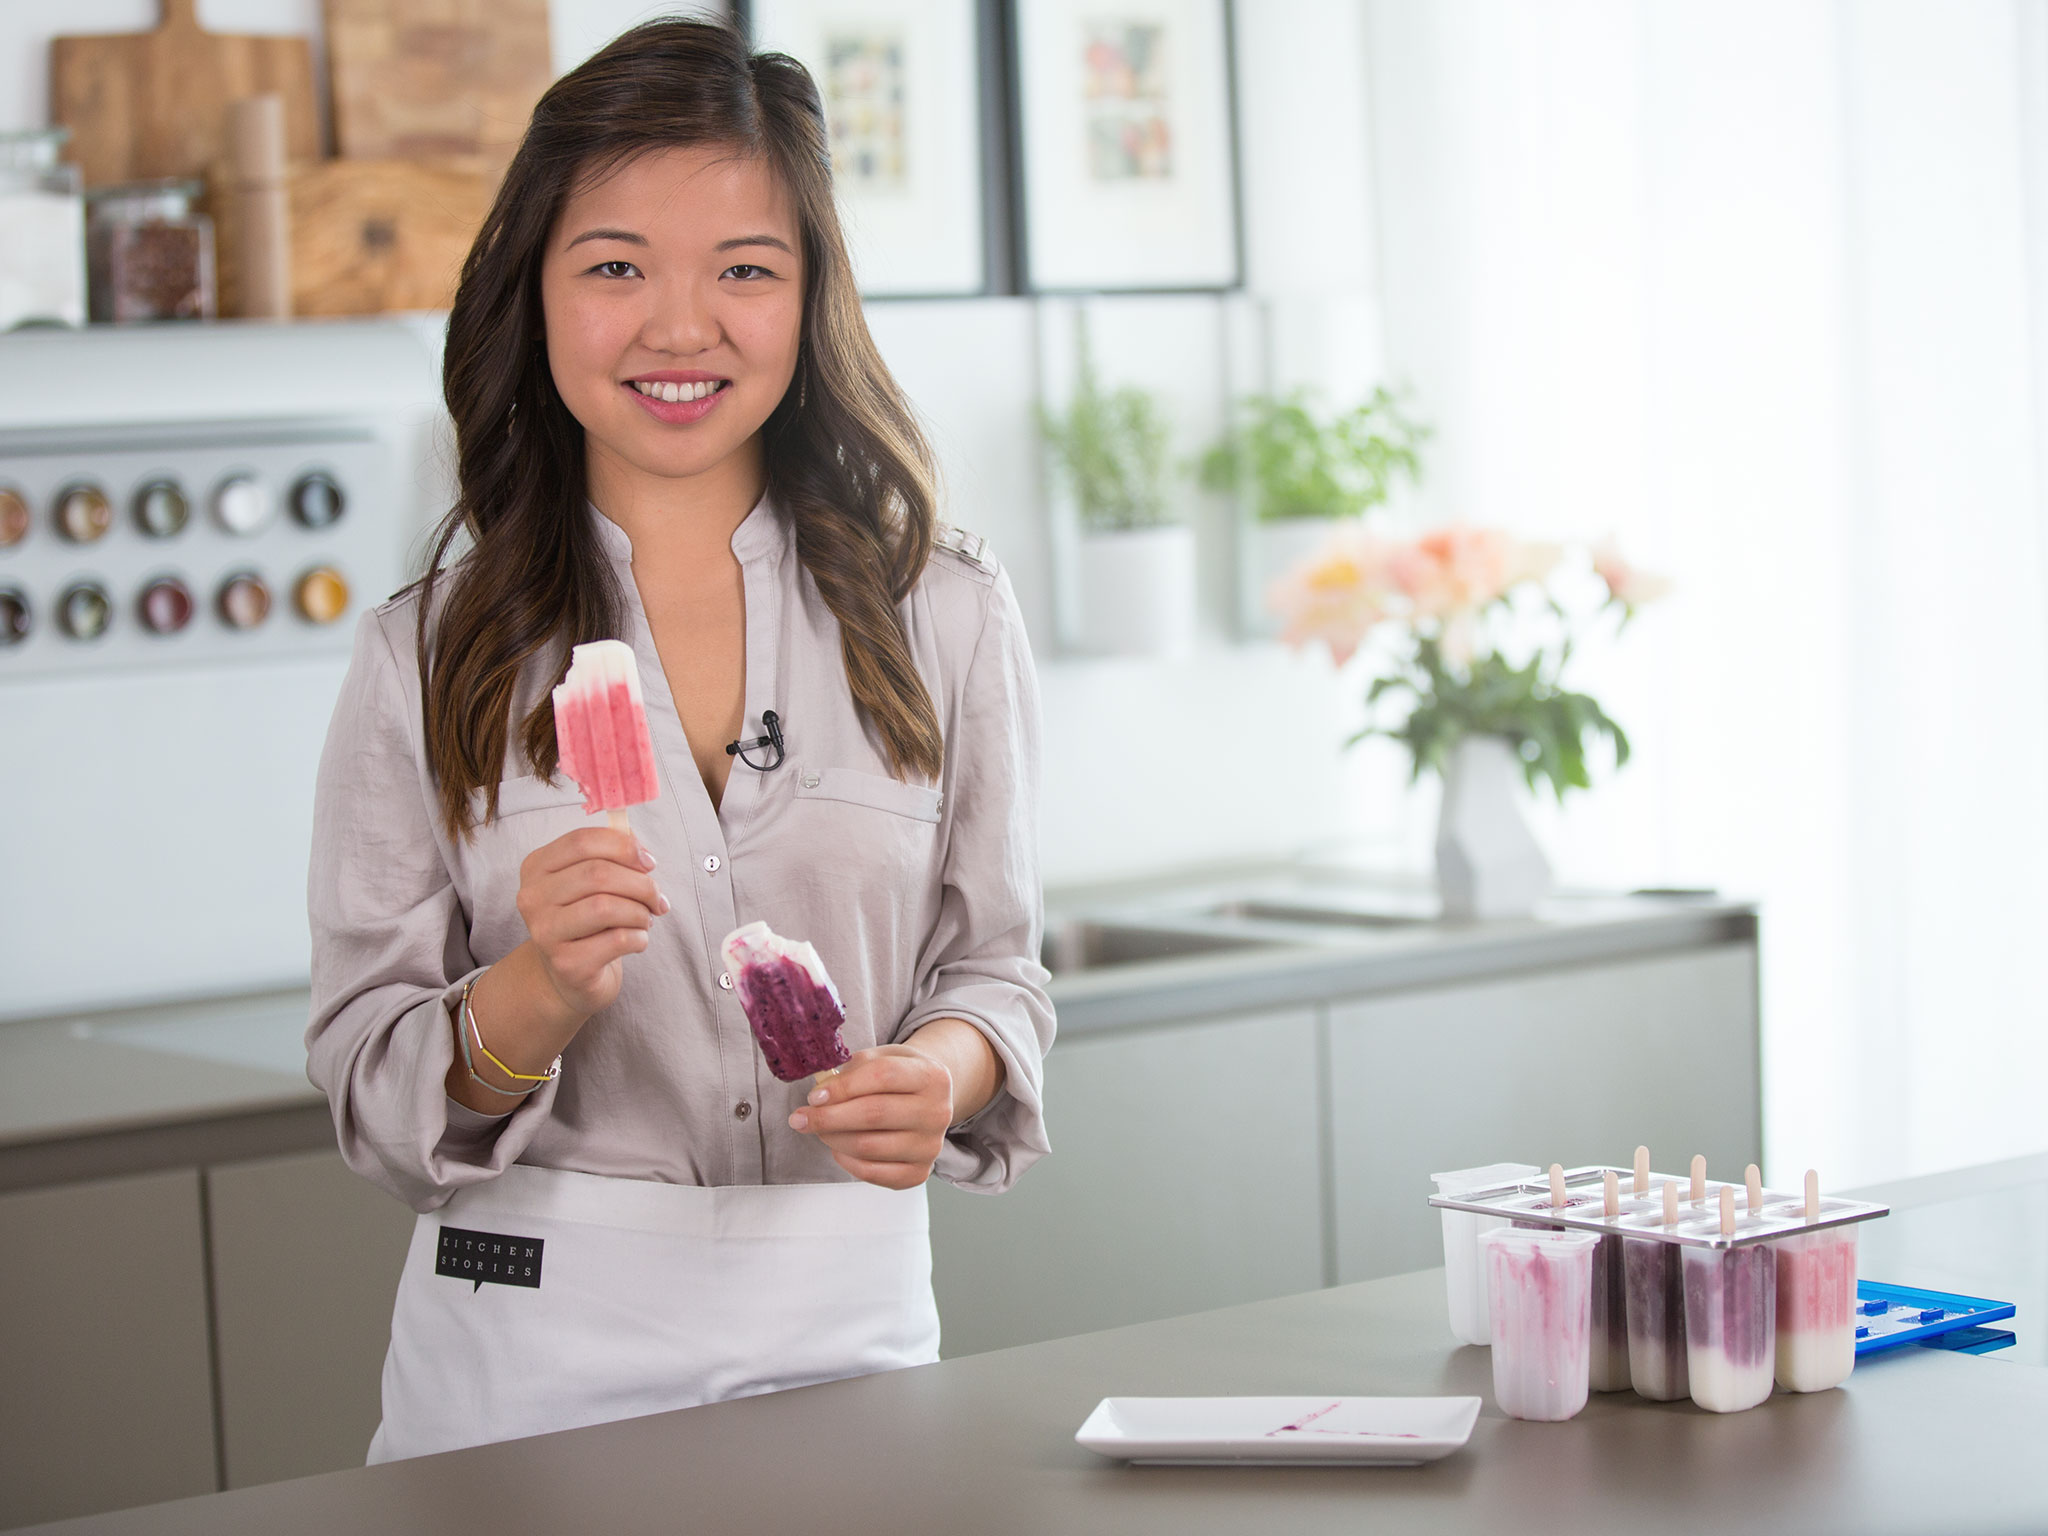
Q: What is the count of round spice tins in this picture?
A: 10